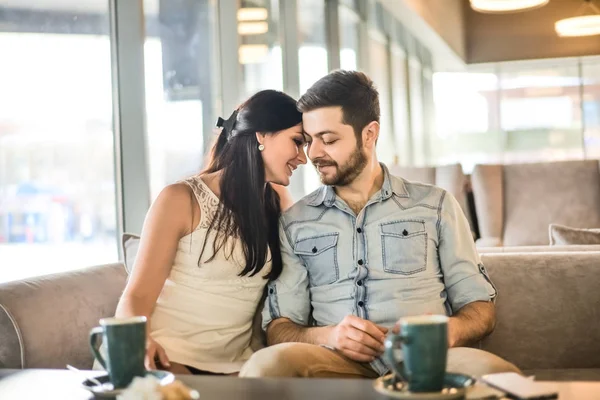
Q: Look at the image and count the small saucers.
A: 2